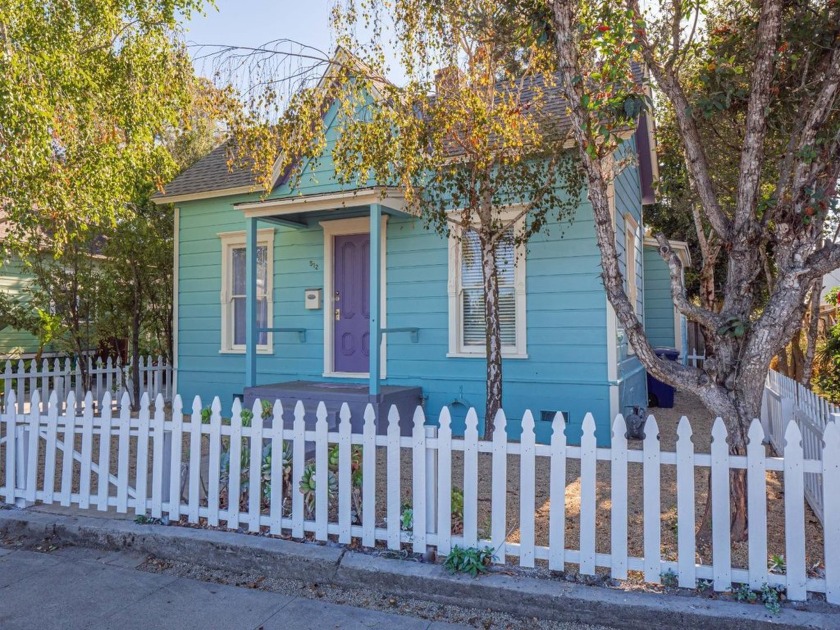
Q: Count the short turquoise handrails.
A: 2